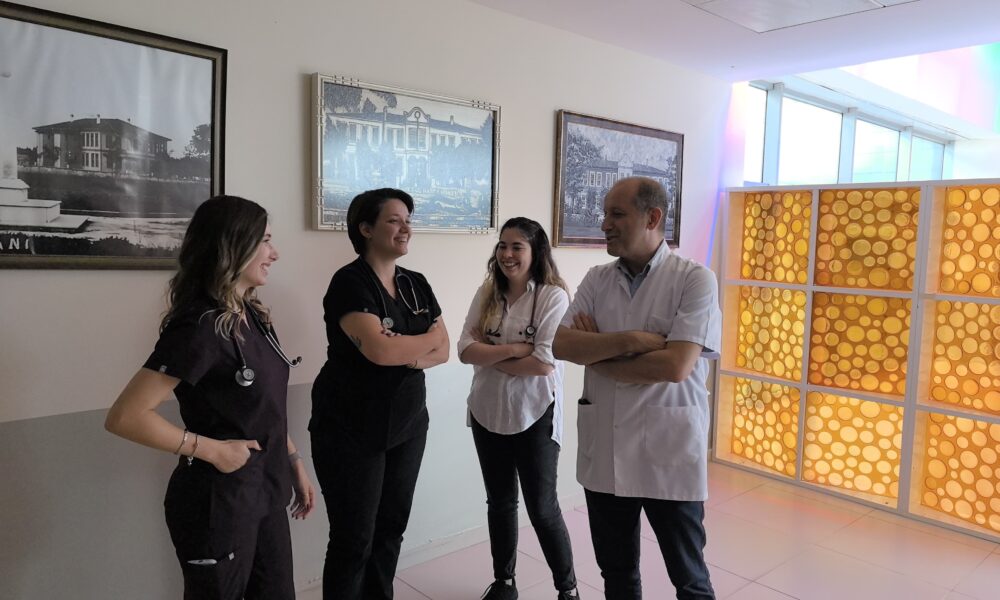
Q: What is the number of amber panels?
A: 9